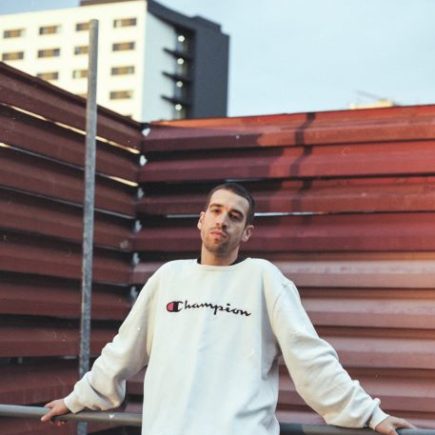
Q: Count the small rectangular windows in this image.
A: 12